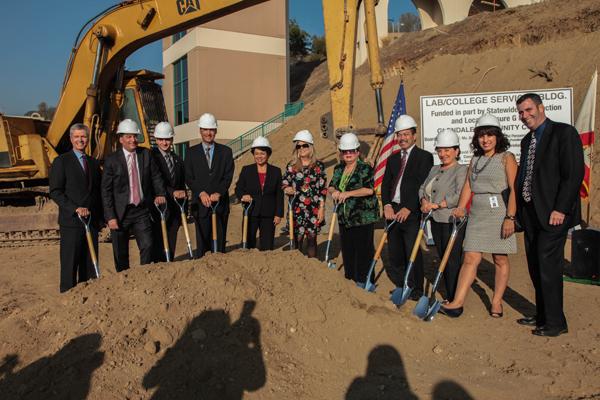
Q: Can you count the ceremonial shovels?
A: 10